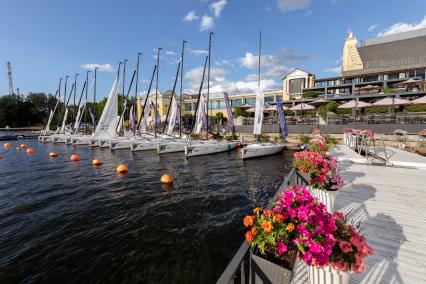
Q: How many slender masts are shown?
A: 12